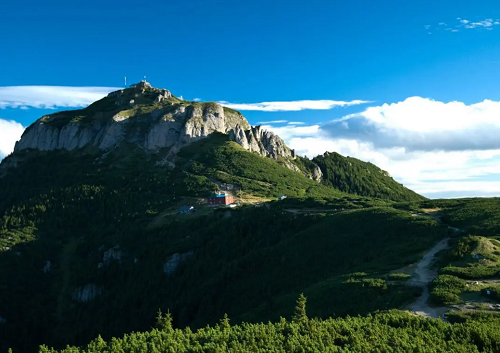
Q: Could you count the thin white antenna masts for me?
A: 2